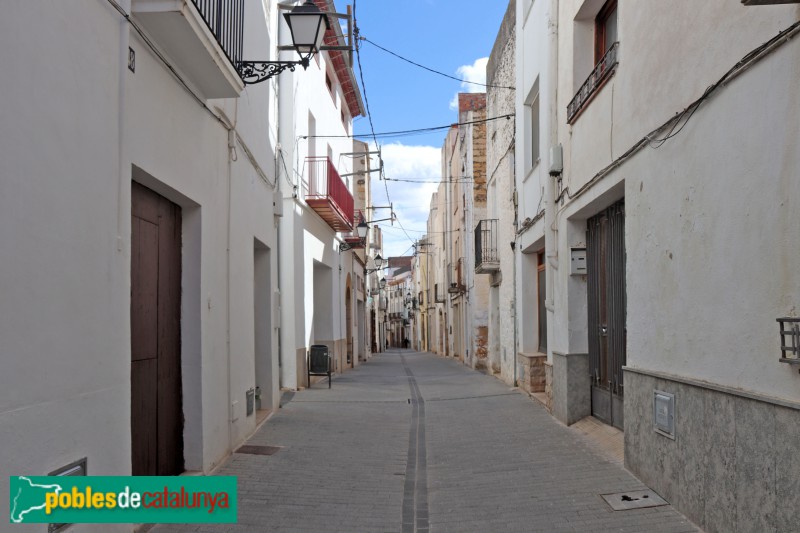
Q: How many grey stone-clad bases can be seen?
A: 2